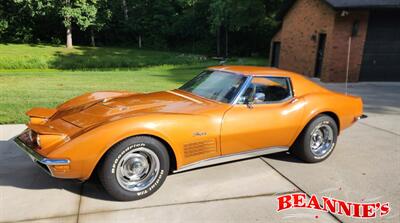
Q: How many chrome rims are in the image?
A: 2